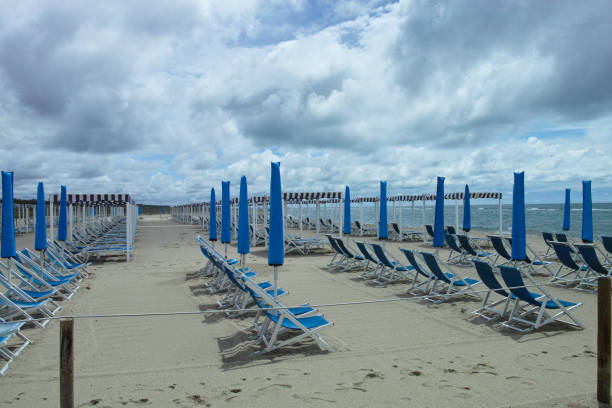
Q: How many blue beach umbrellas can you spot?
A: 14